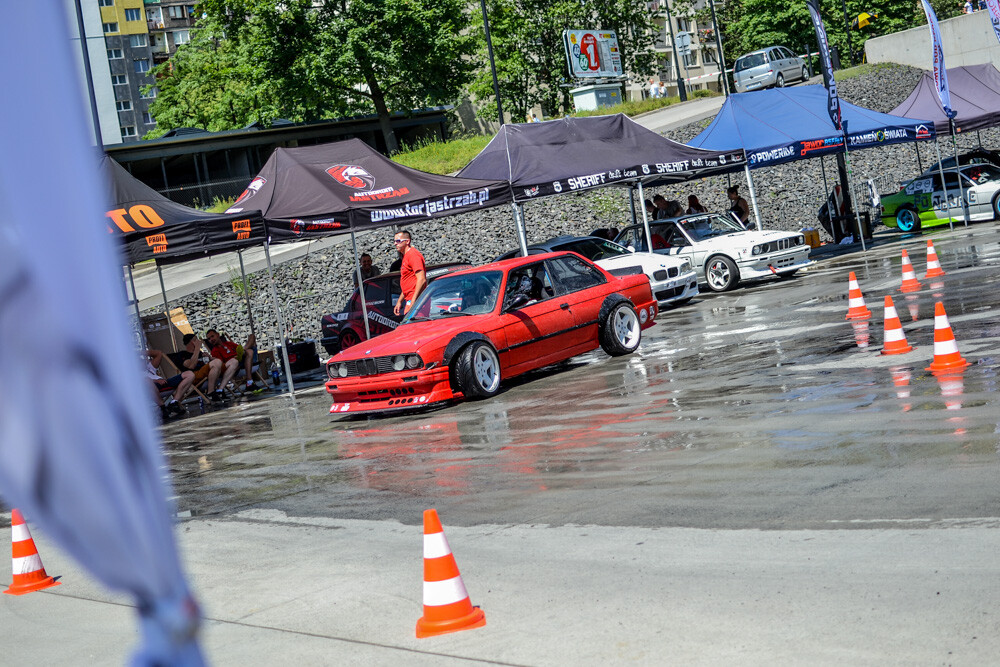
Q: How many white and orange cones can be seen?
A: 7